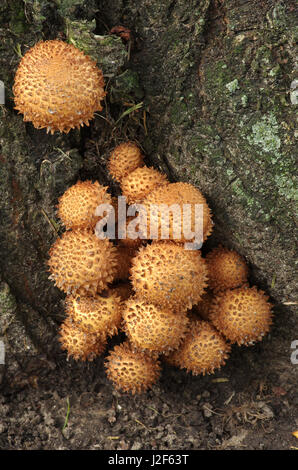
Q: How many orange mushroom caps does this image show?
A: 14